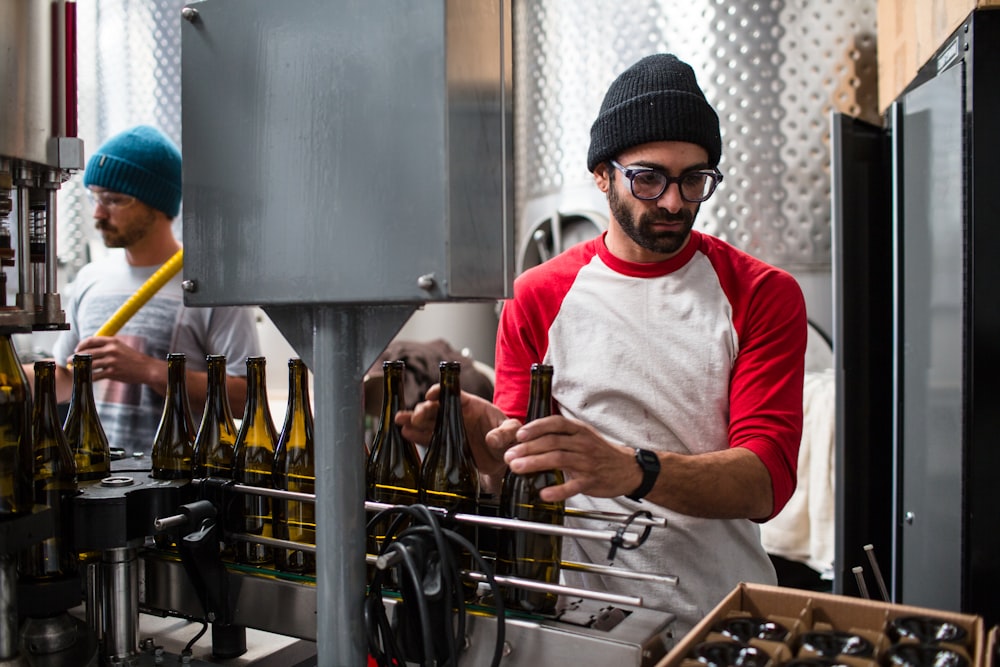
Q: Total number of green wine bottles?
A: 10